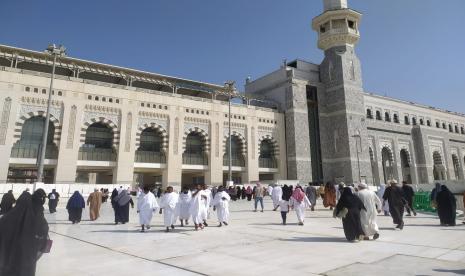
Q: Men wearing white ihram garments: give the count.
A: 6